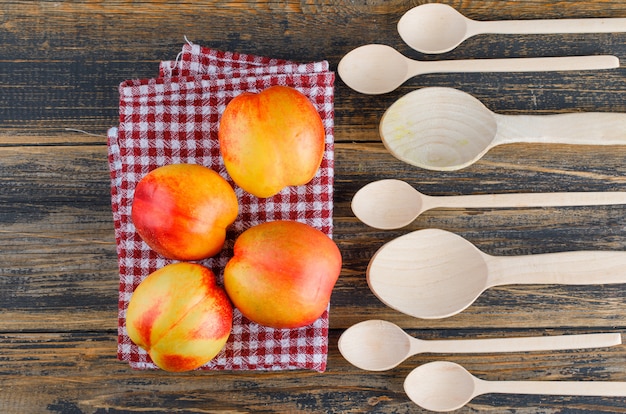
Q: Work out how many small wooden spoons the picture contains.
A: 5